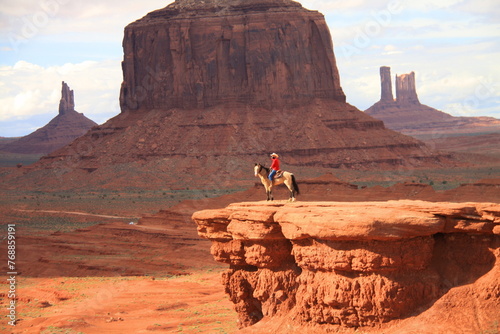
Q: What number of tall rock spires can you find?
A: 3